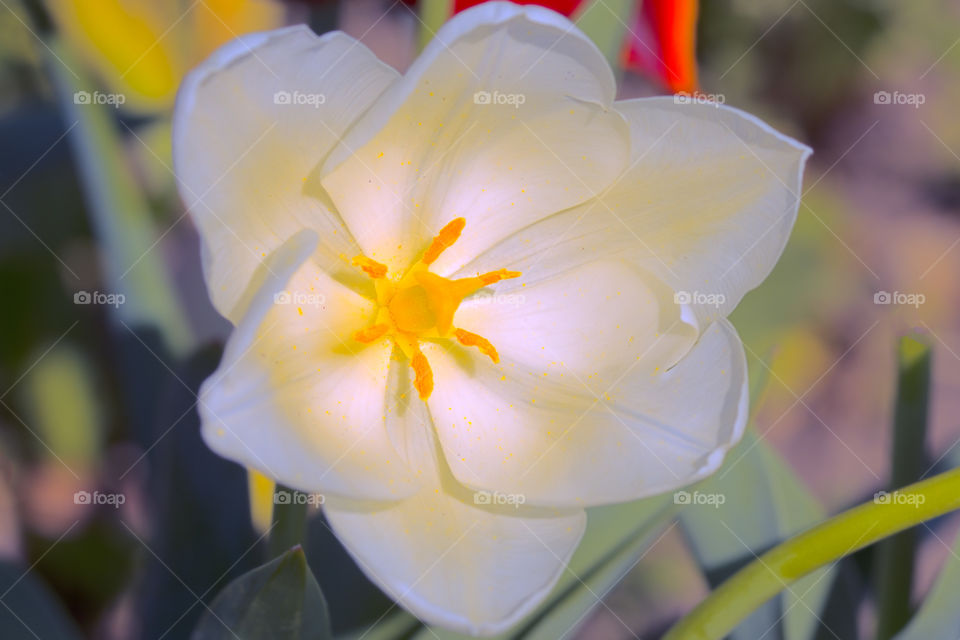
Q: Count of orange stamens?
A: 6